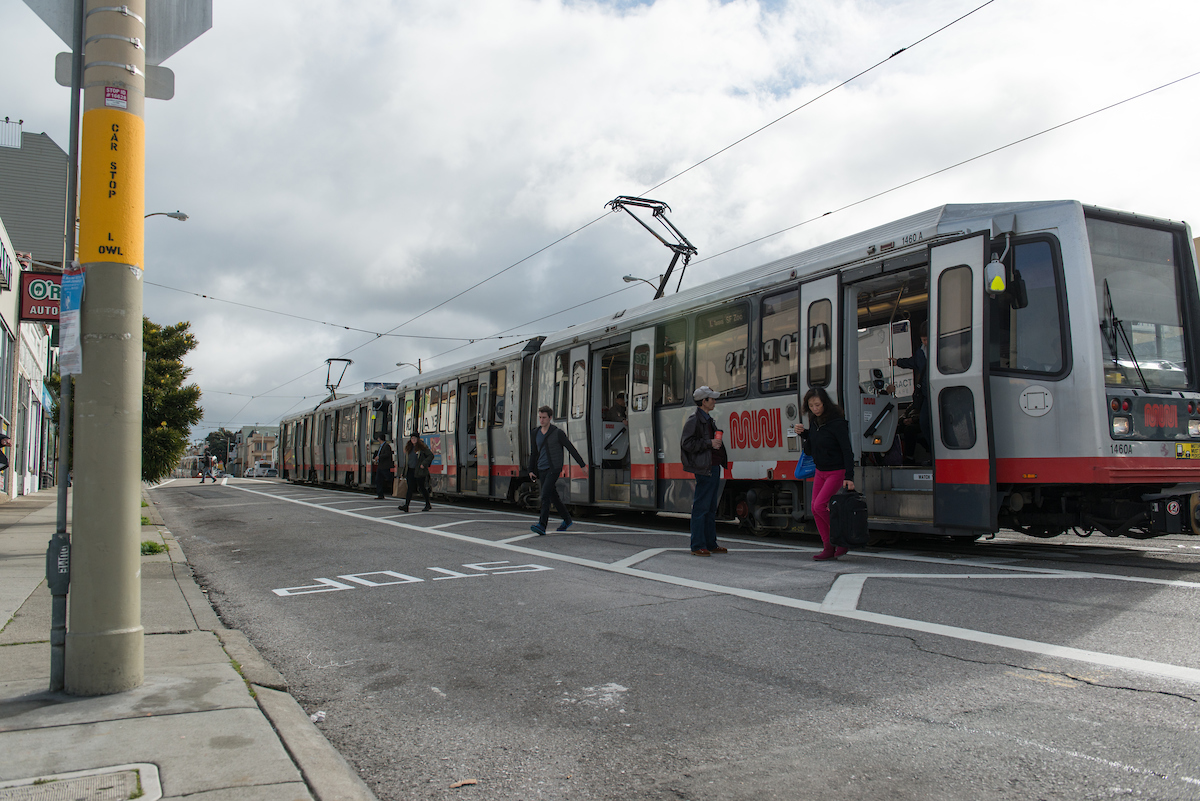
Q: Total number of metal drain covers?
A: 1